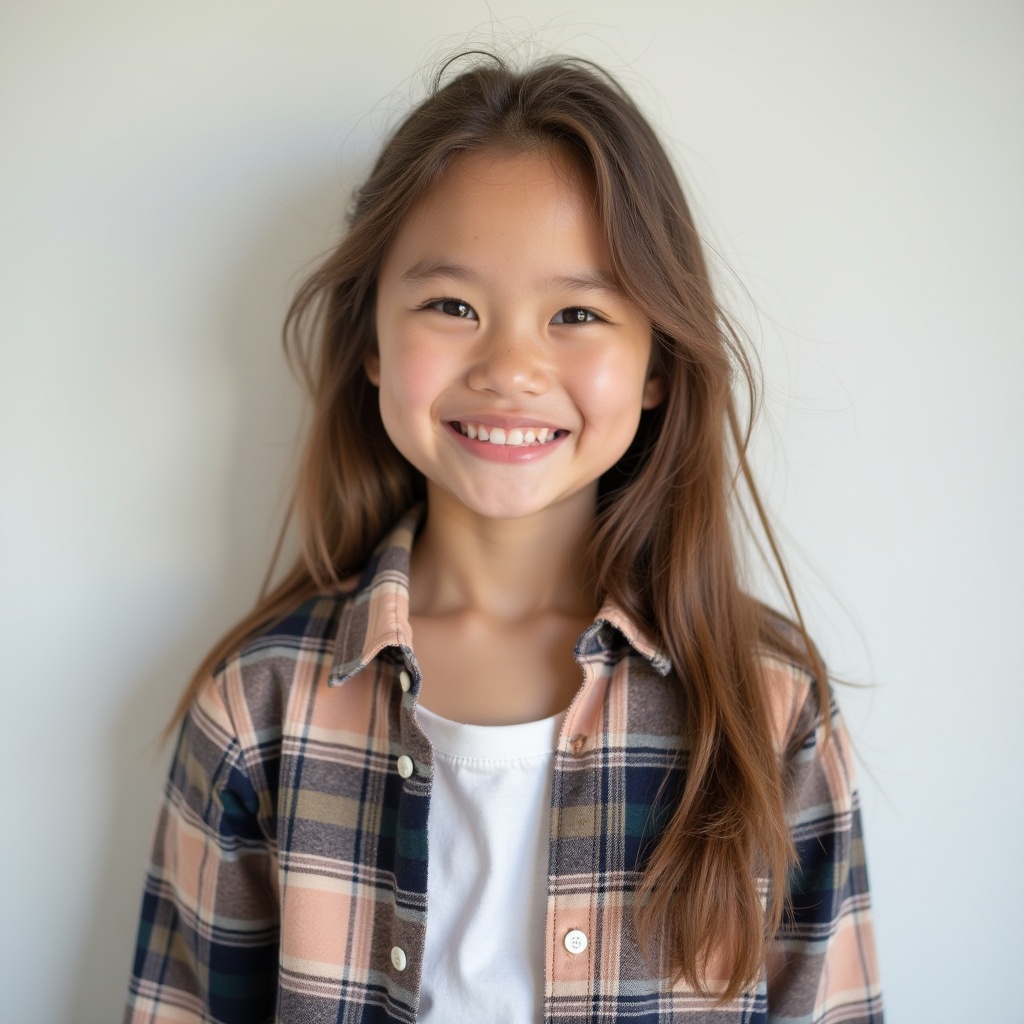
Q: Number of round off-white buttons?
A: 4